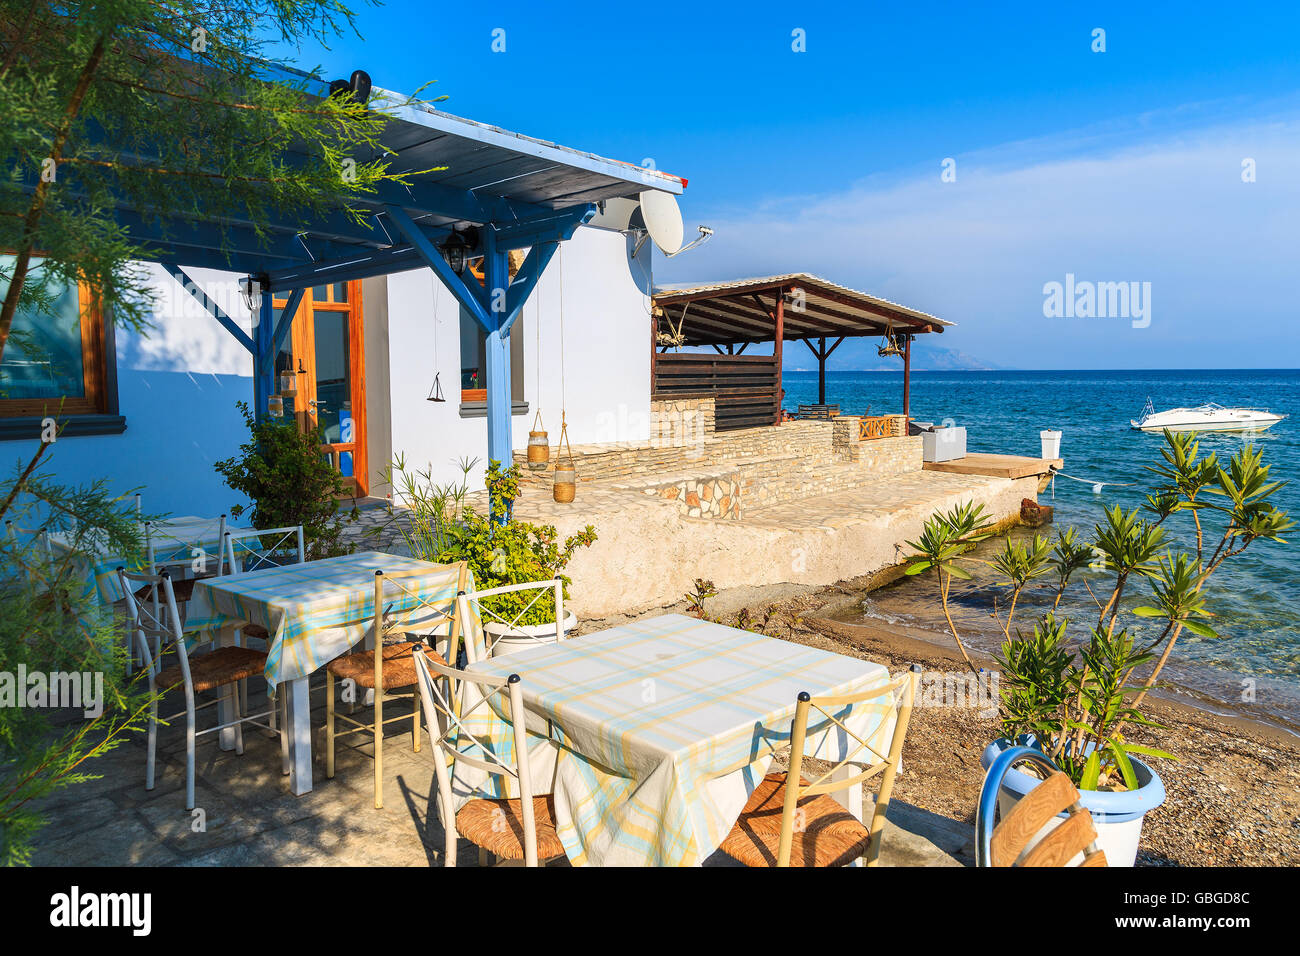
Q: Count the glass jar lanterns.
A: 4